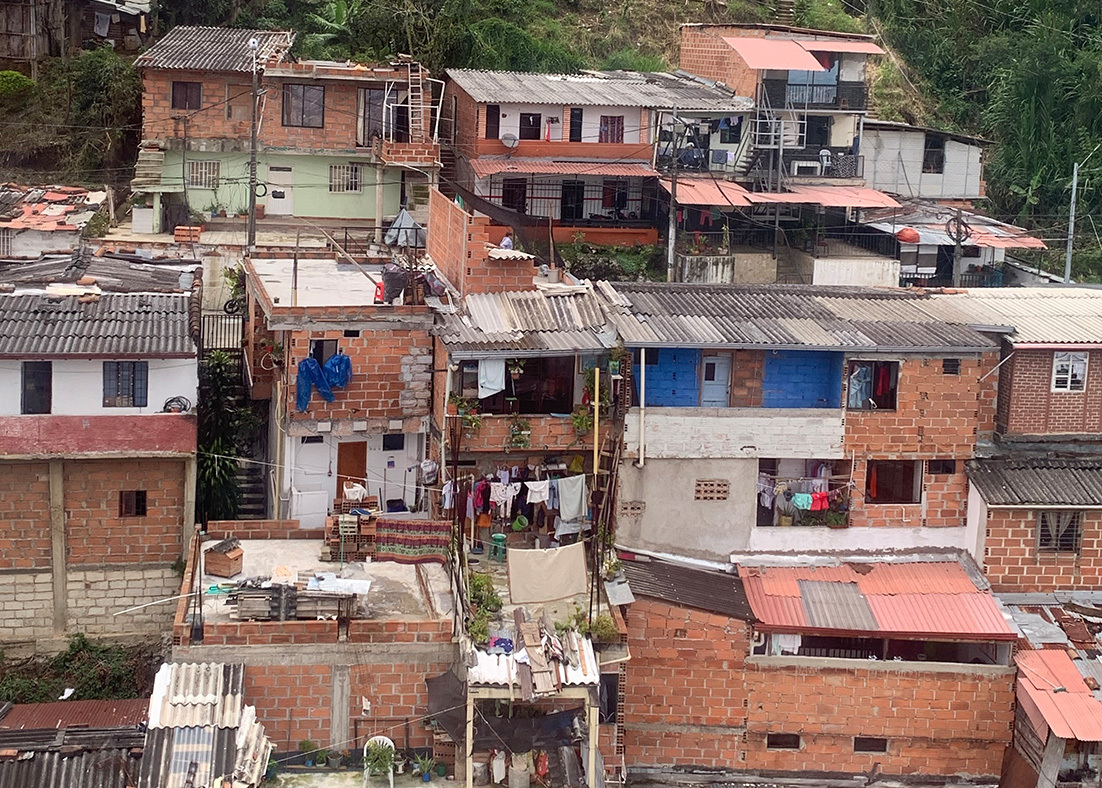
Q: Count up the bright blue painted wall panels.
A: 2